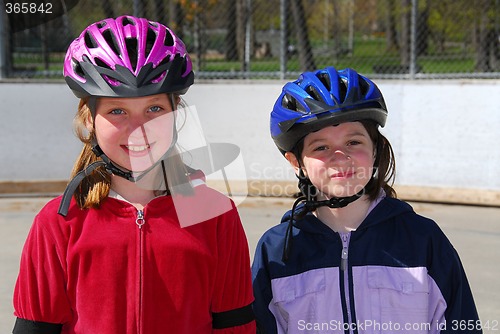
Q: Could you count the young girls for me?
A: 2